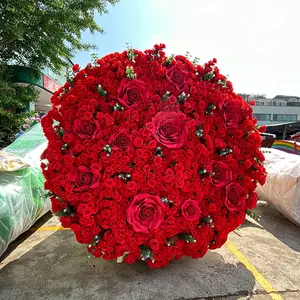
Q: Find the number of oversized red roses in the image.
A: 11